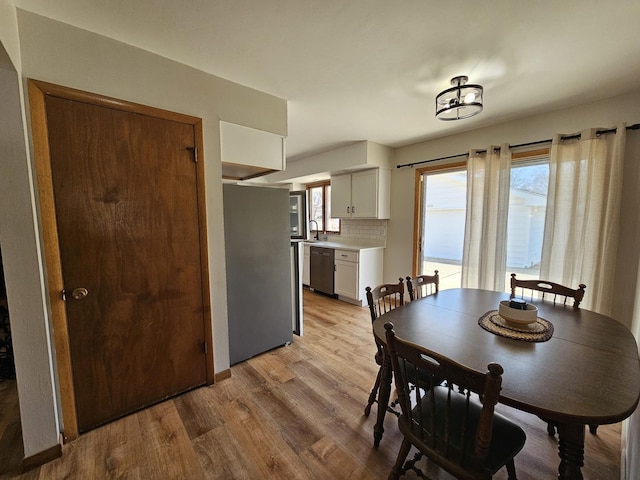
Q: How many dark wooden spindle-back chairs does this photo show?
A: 4